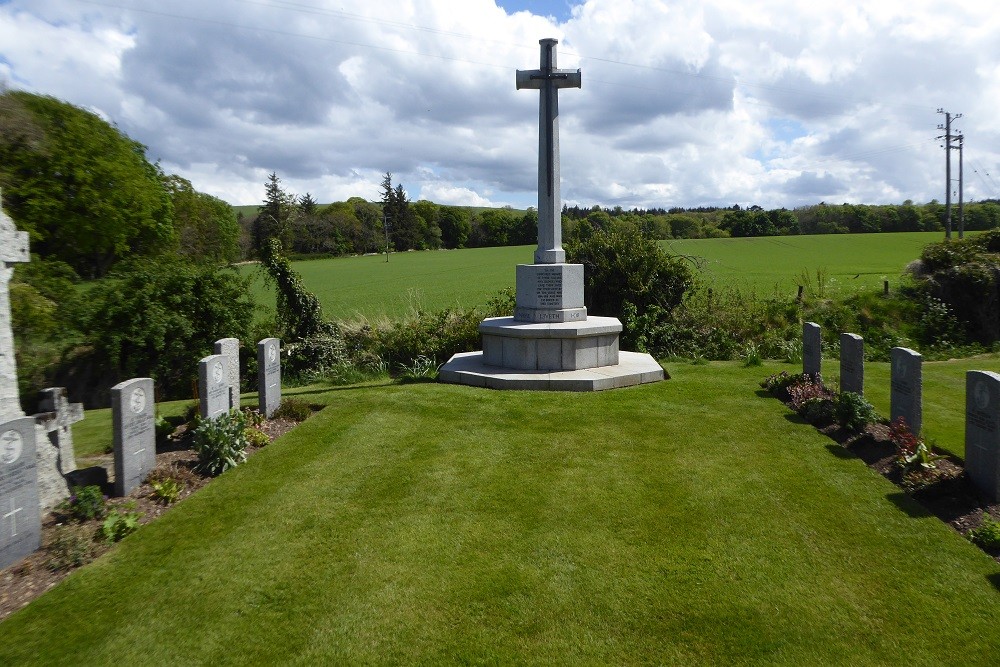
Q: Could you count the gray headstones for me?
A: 9